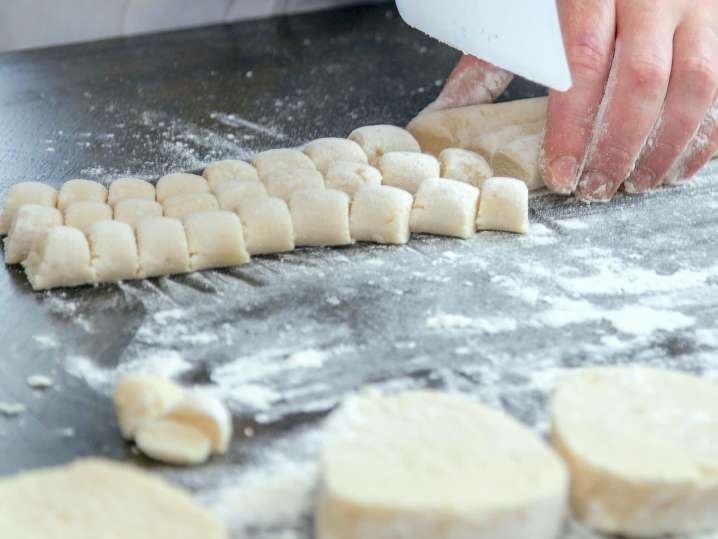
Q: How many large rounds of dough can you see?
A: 3